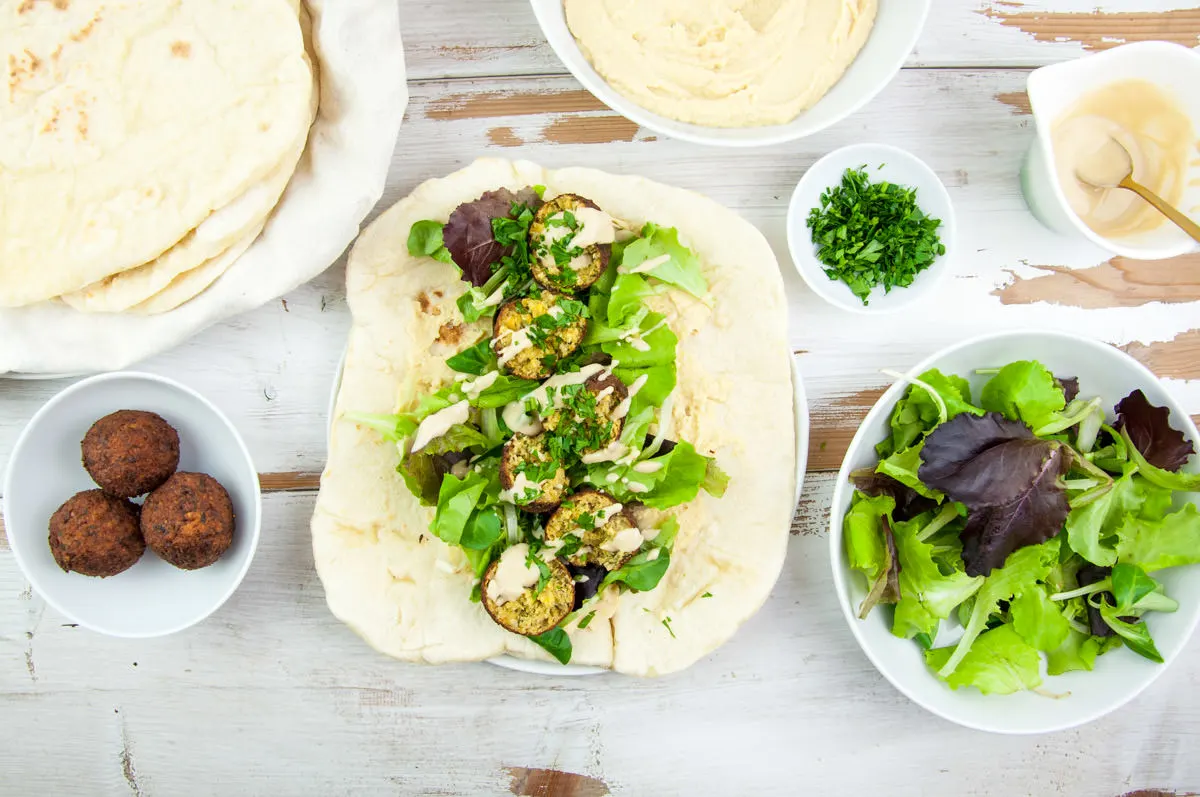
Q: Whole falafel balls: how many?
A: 3